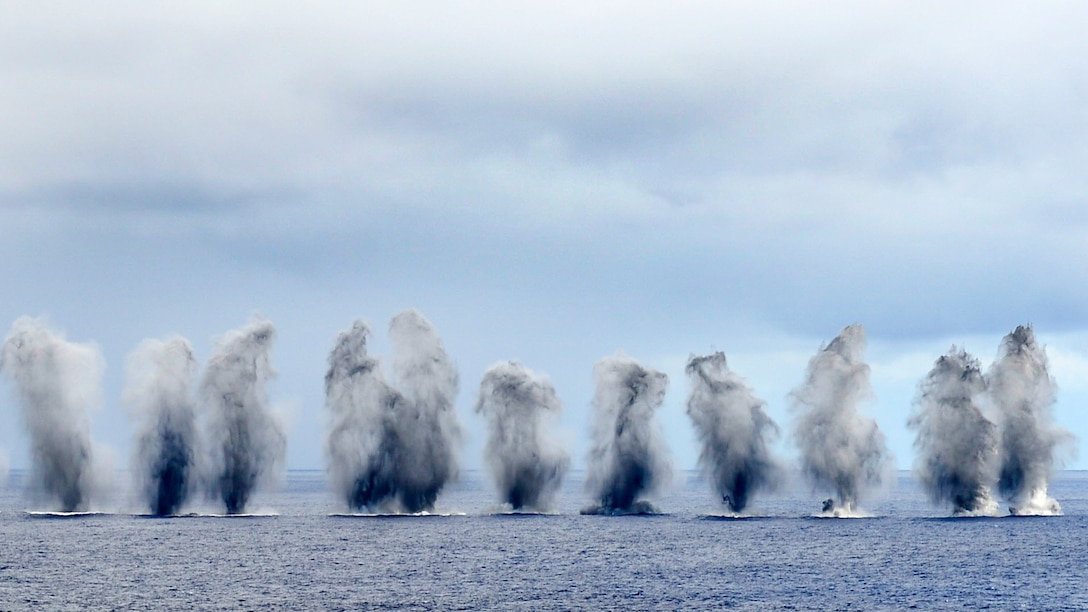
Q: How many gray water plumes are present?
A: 11